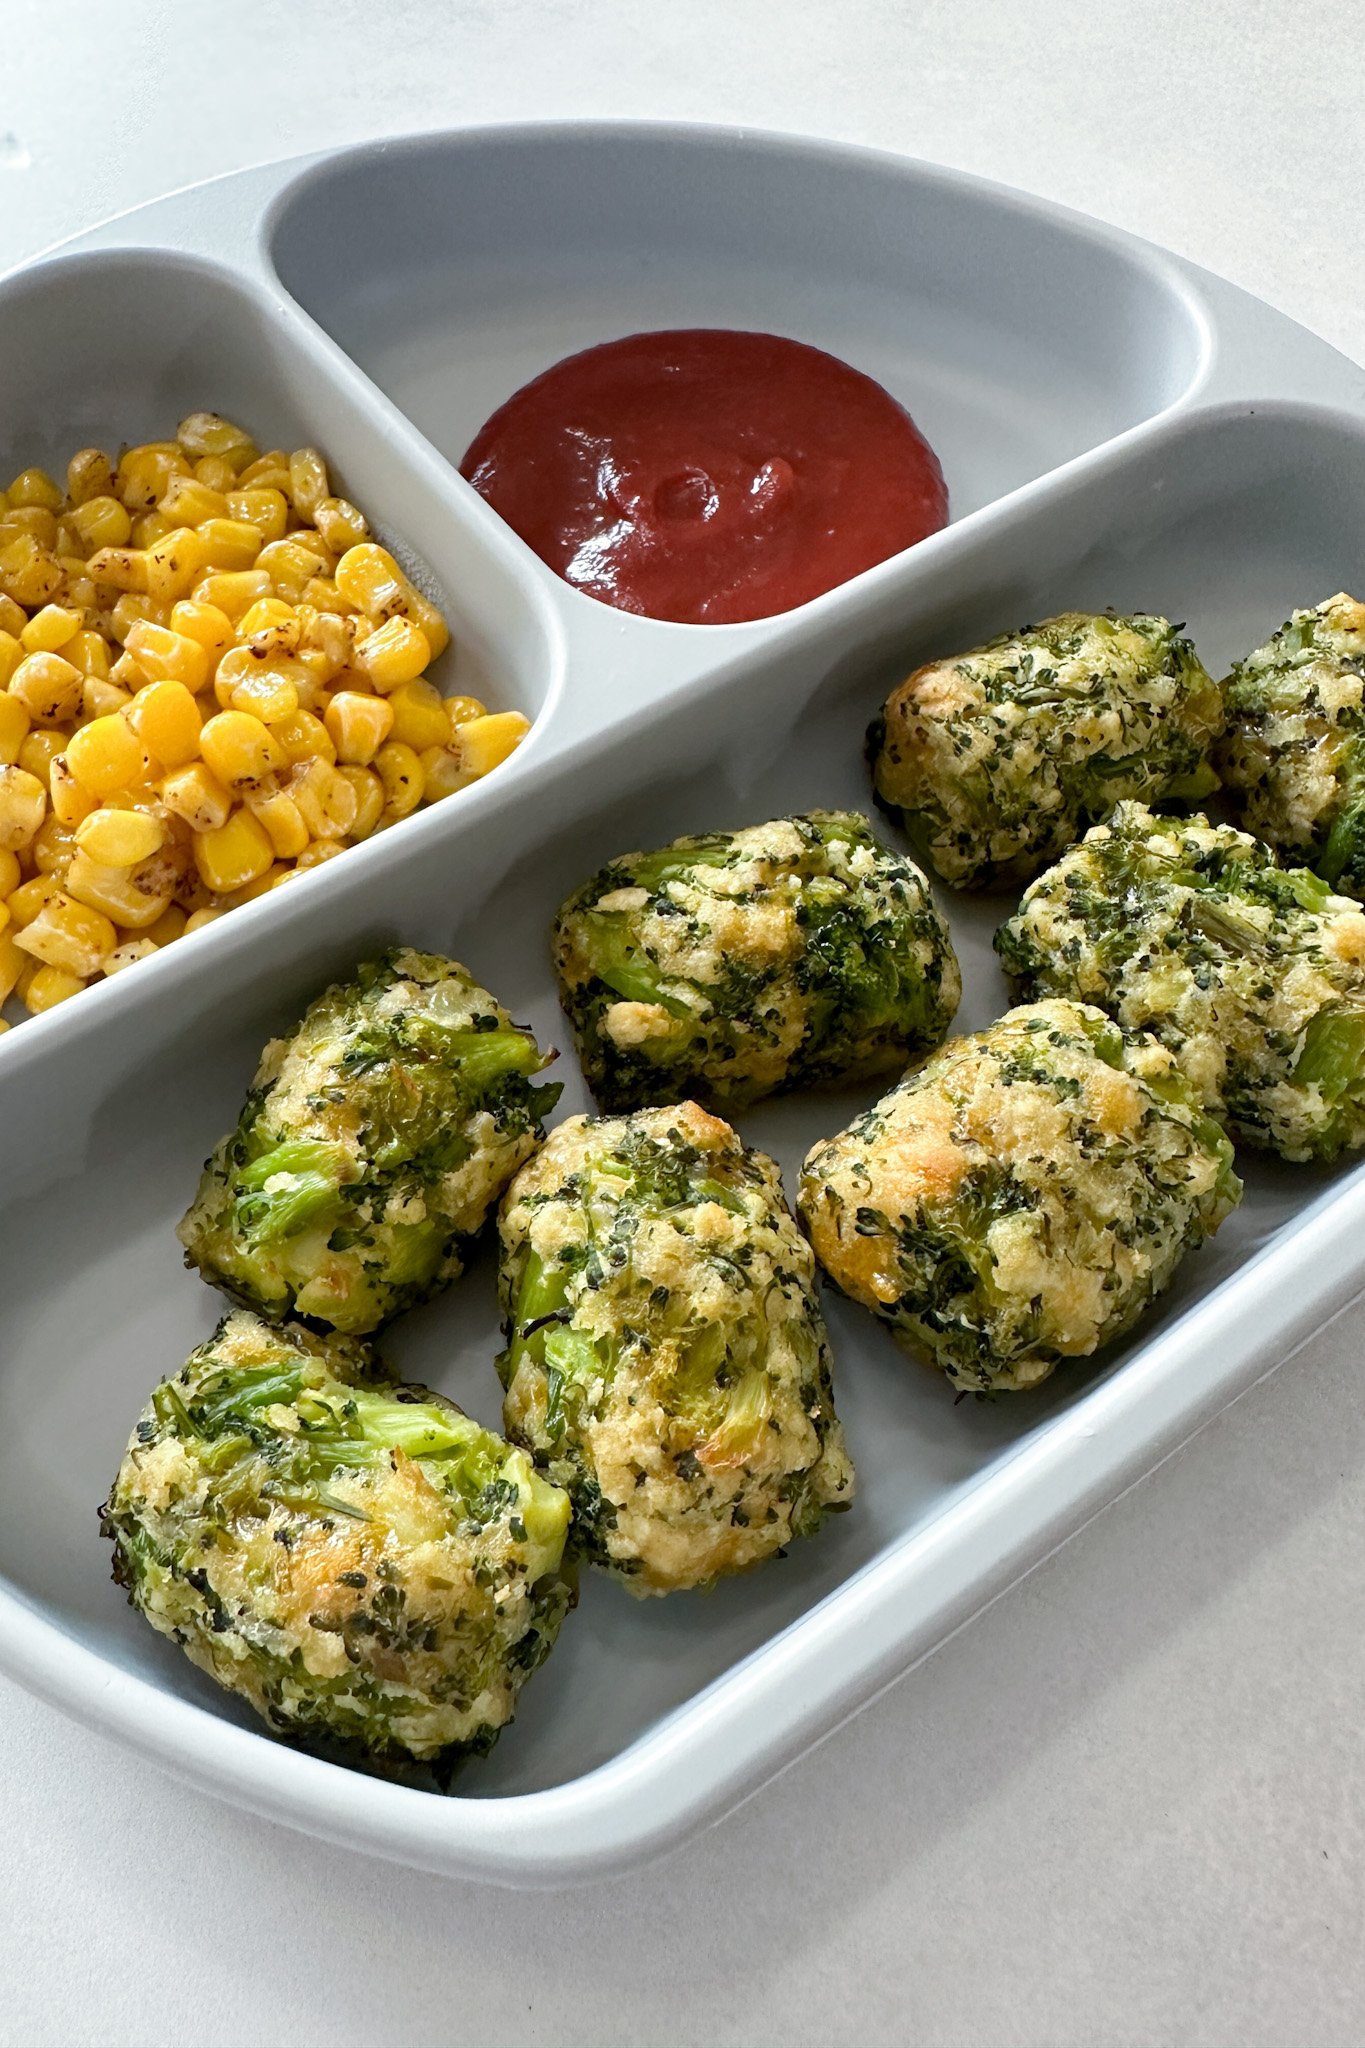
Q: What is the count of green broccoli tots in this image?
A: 8